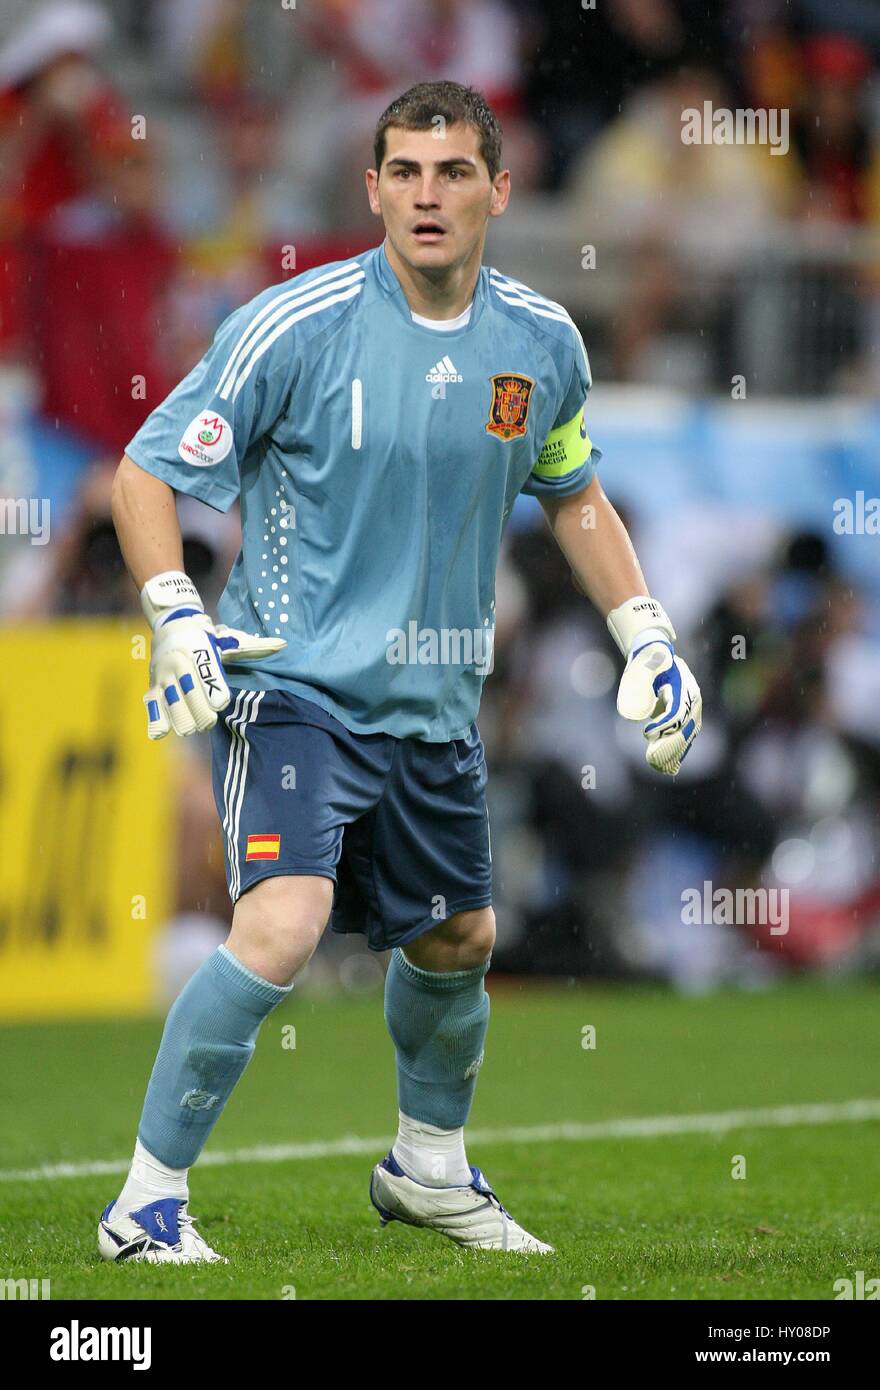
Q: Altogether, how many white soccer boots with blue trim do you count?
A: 2